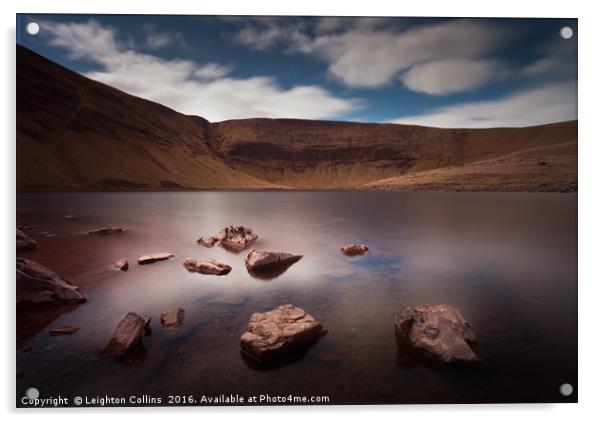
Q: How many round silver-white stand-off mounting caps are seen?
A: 4